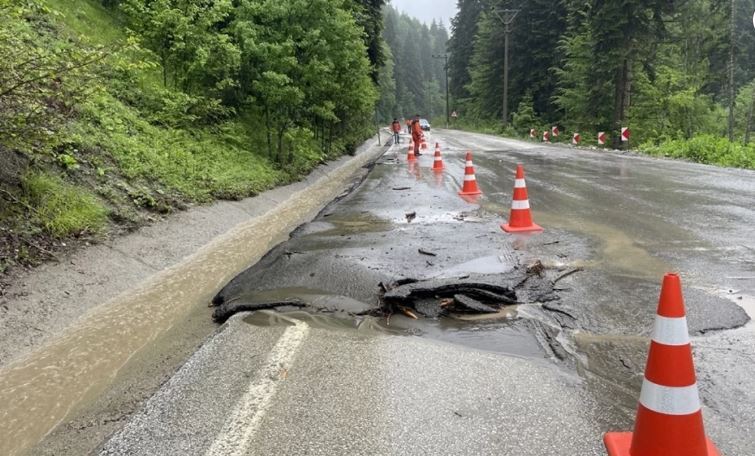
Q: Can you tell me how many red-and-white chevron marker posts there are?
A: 6